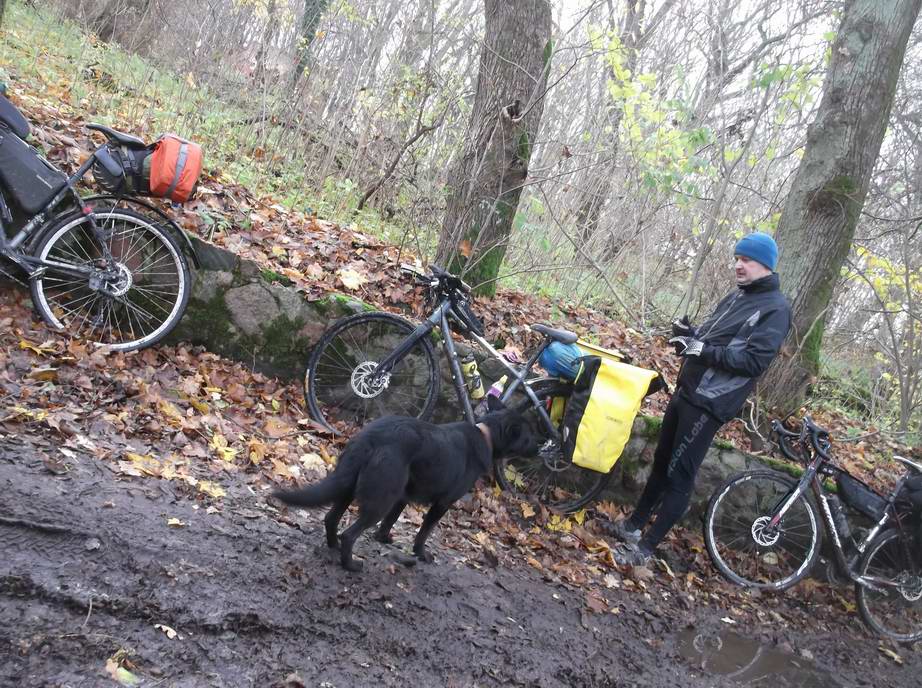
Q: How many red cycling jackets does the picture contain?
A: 0